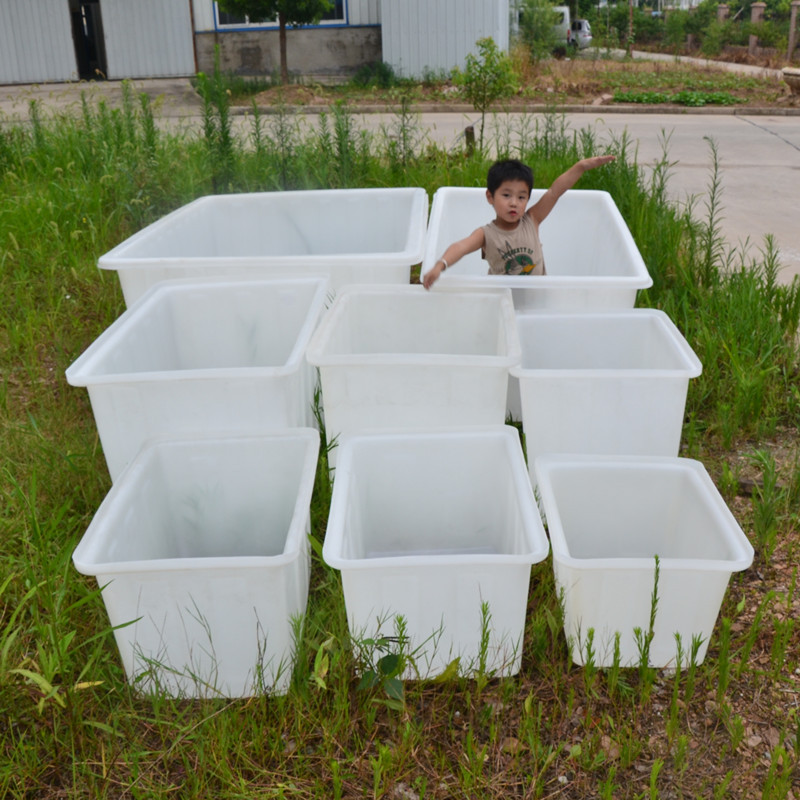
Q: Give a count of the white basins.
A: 8